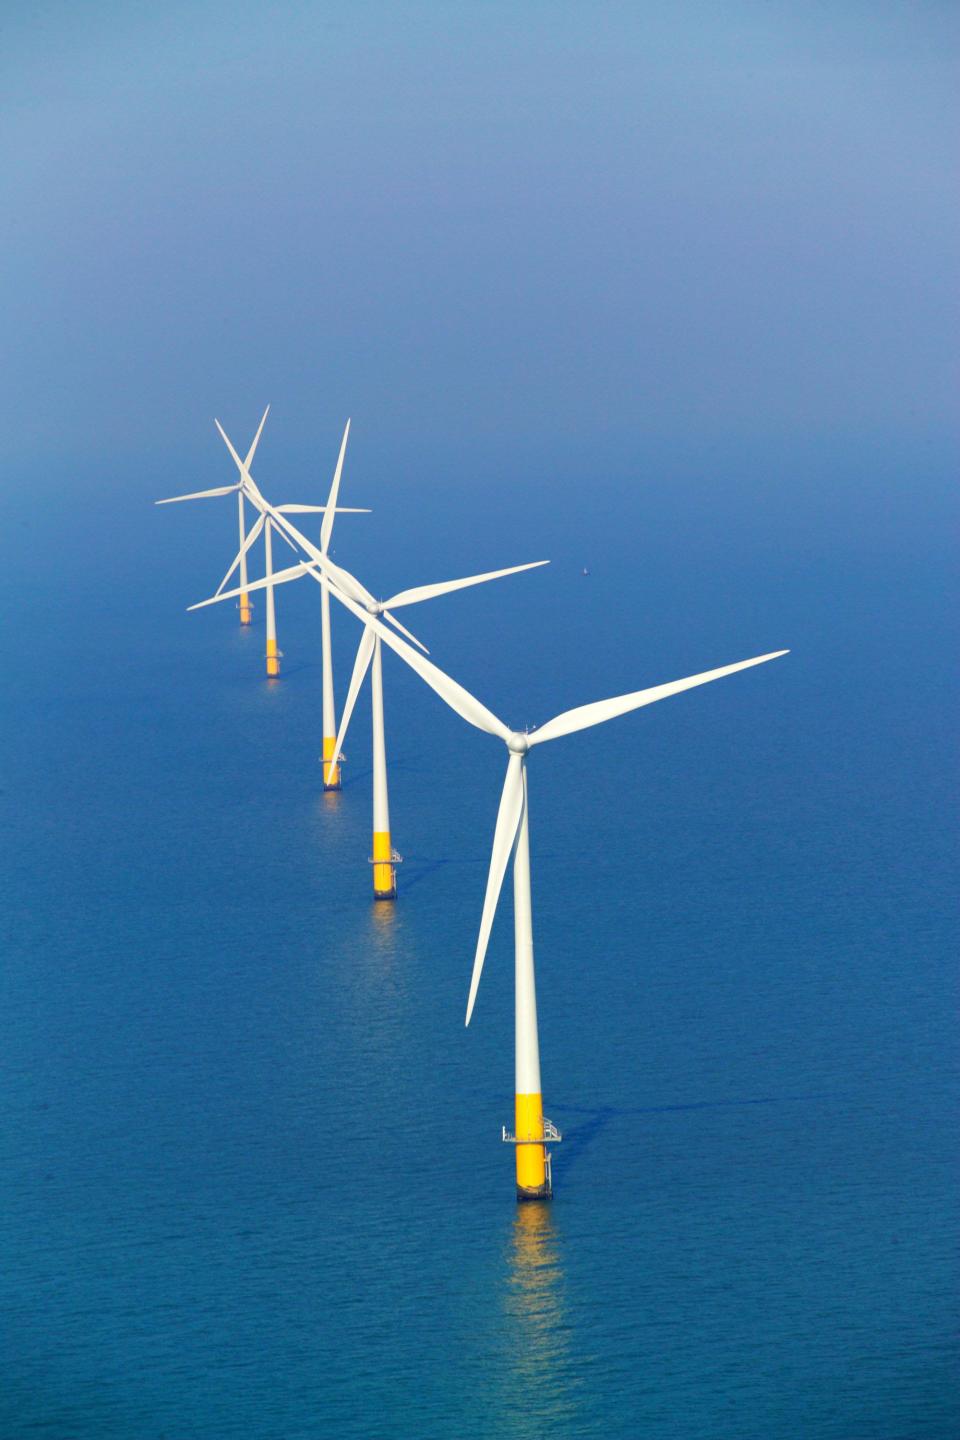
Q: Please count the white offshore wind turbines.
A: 5